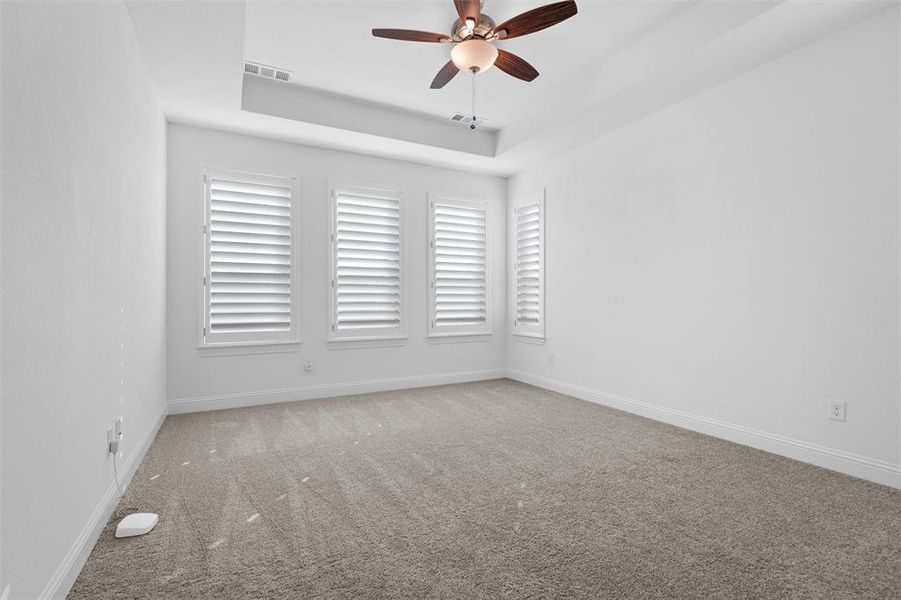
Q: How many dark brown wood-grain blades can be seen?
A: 5